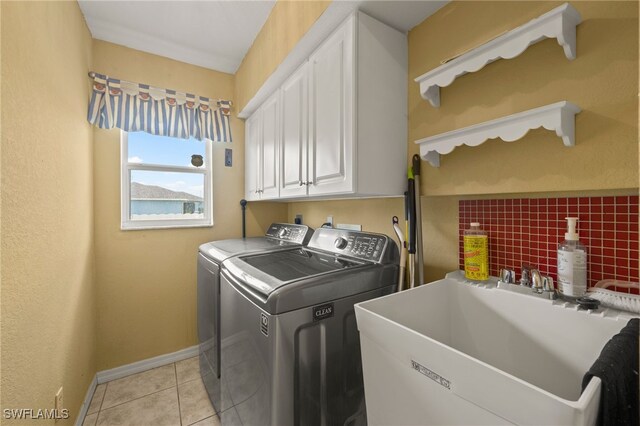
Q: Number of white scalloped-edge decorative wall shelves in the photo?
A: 2